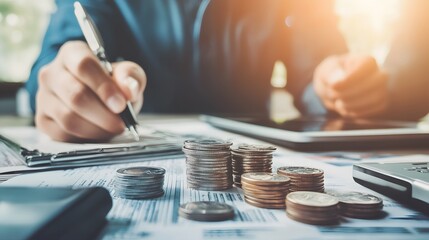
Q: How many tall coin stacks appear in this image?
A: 2